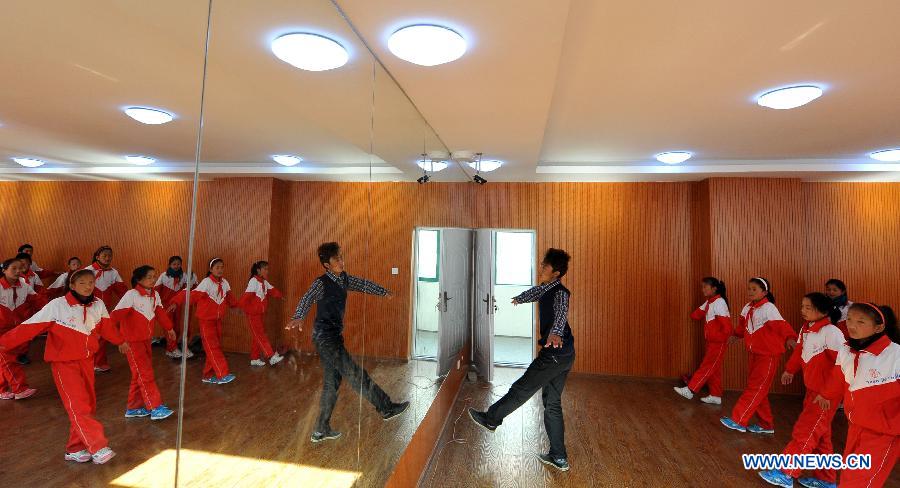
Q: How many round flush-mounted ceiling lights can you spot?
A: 11